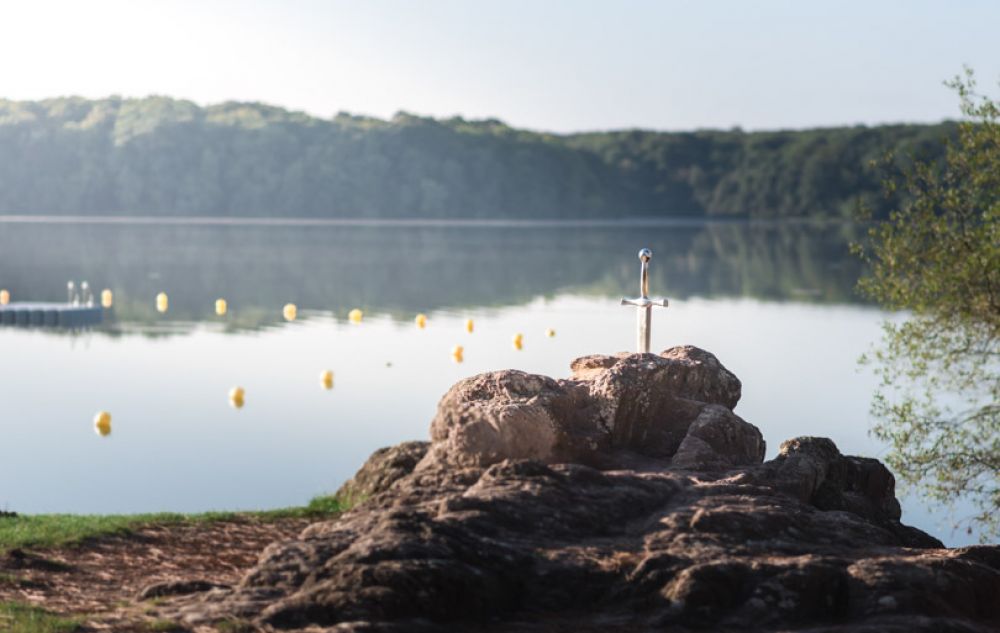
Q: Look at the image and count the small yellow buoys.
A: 14